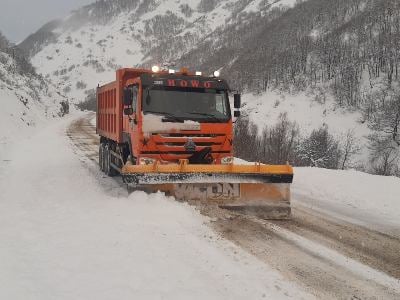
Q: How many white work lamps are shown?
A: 4